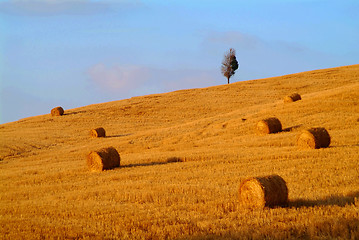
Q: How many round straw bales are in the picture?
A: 7